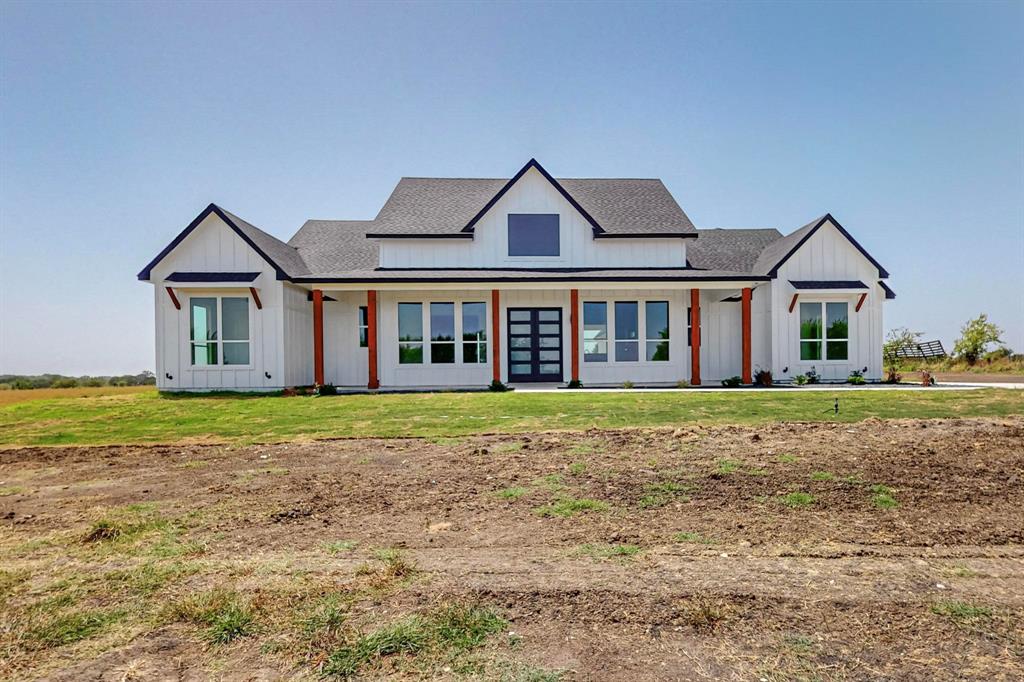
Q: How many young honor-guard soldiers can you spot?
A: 0